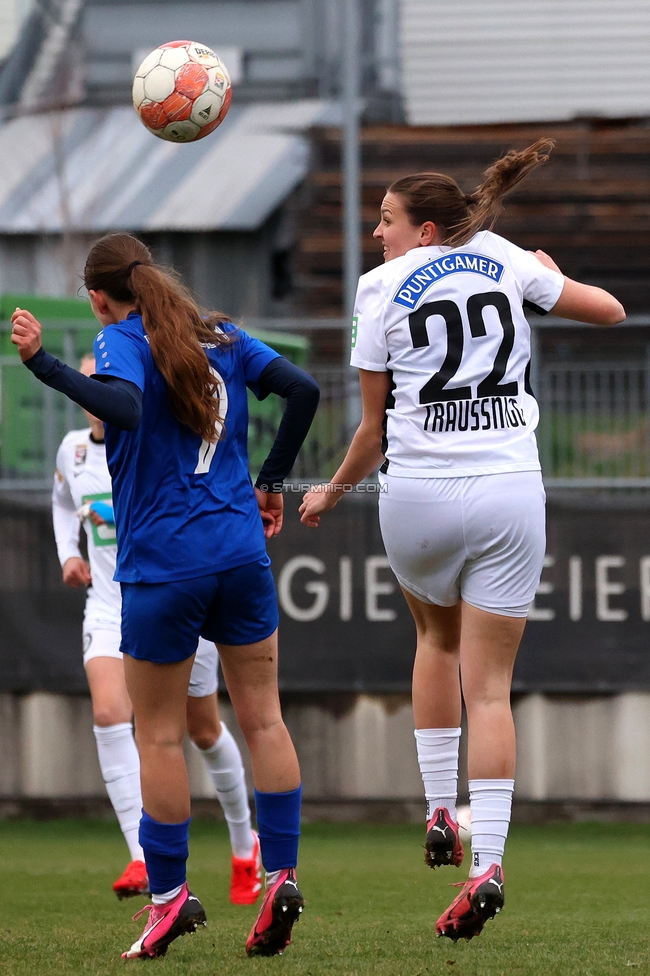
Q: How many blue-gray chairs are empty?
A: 0